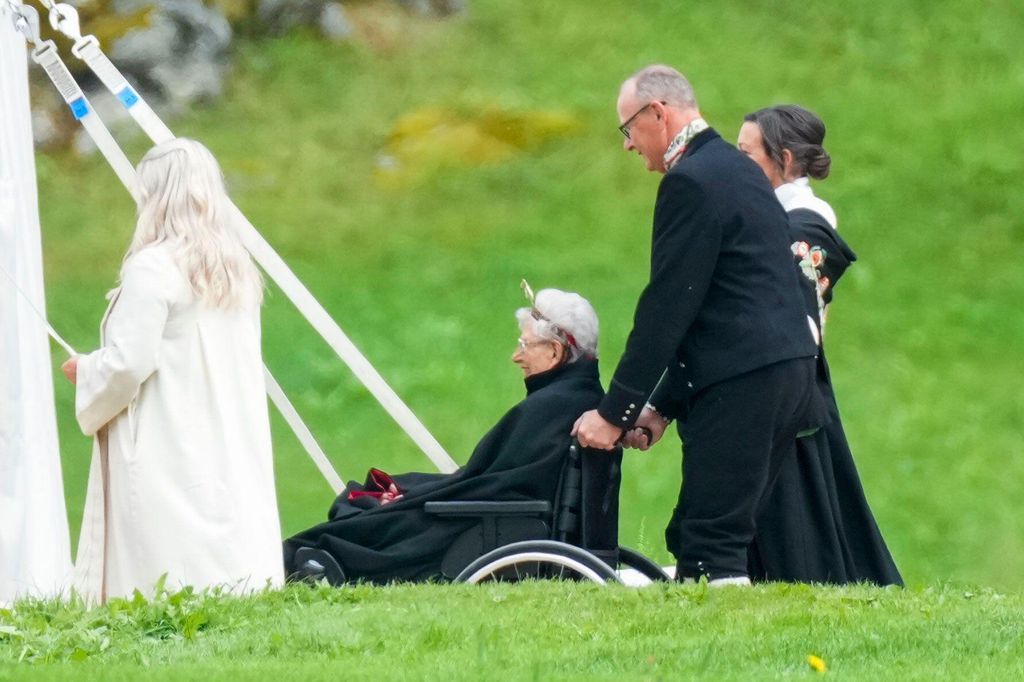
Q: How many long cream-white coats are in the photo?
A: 1